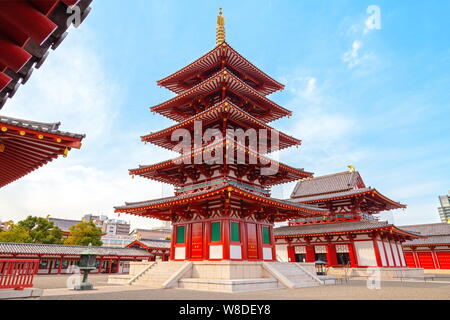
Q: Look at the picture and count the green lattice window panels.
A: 4